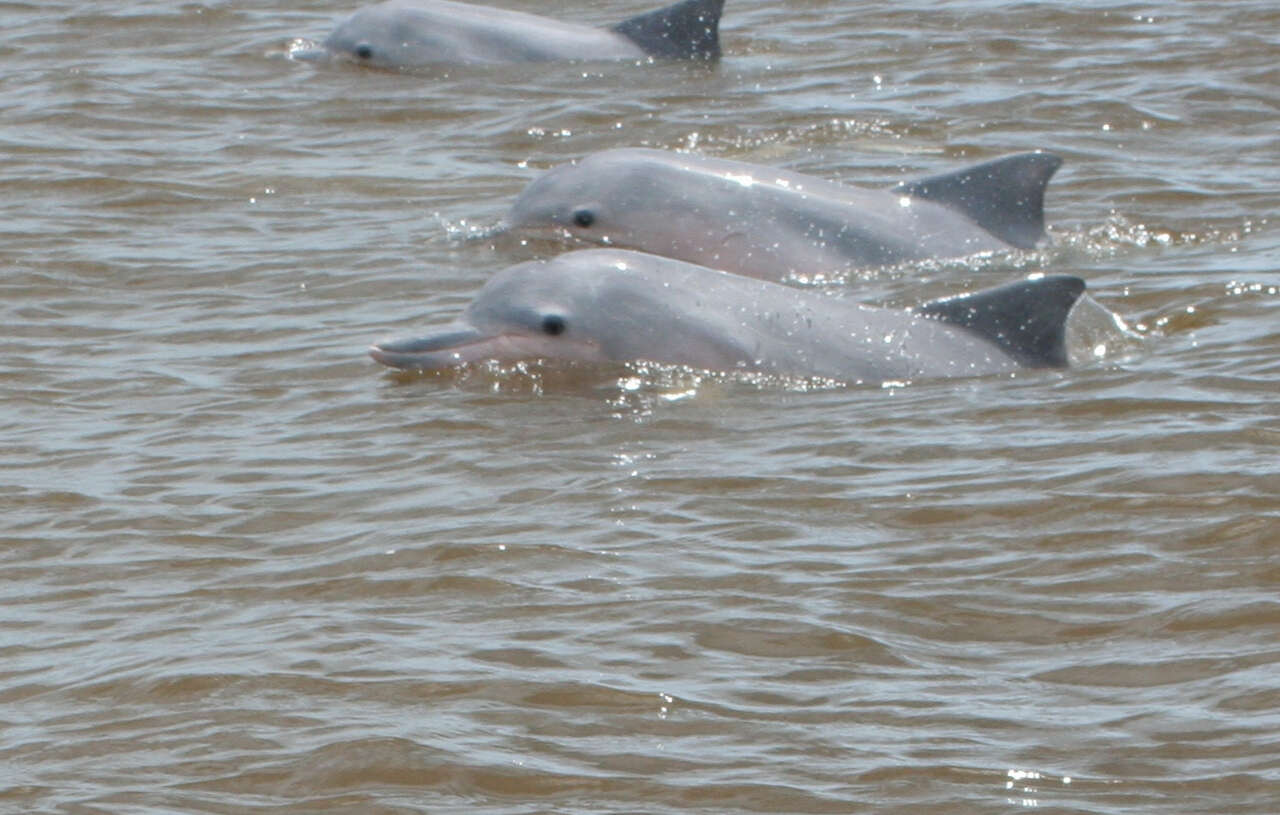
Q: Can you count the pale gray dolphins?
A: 3